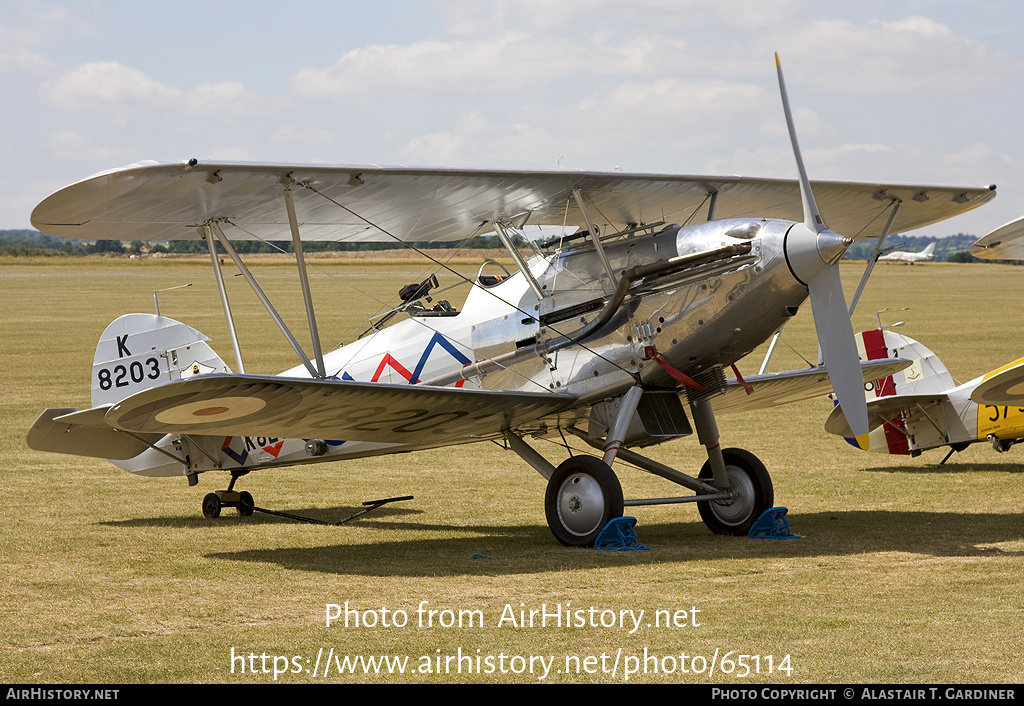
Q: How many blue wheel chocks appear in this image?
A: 2